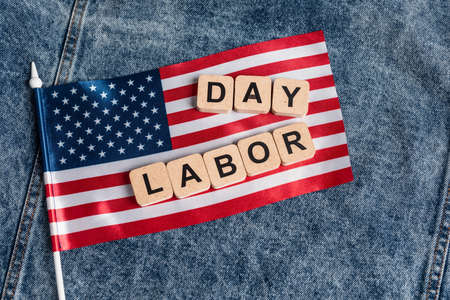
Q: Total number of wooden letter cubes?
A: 8